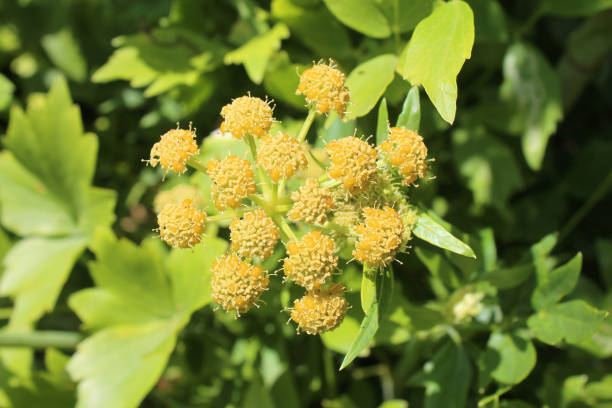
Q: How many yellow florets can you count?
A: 14